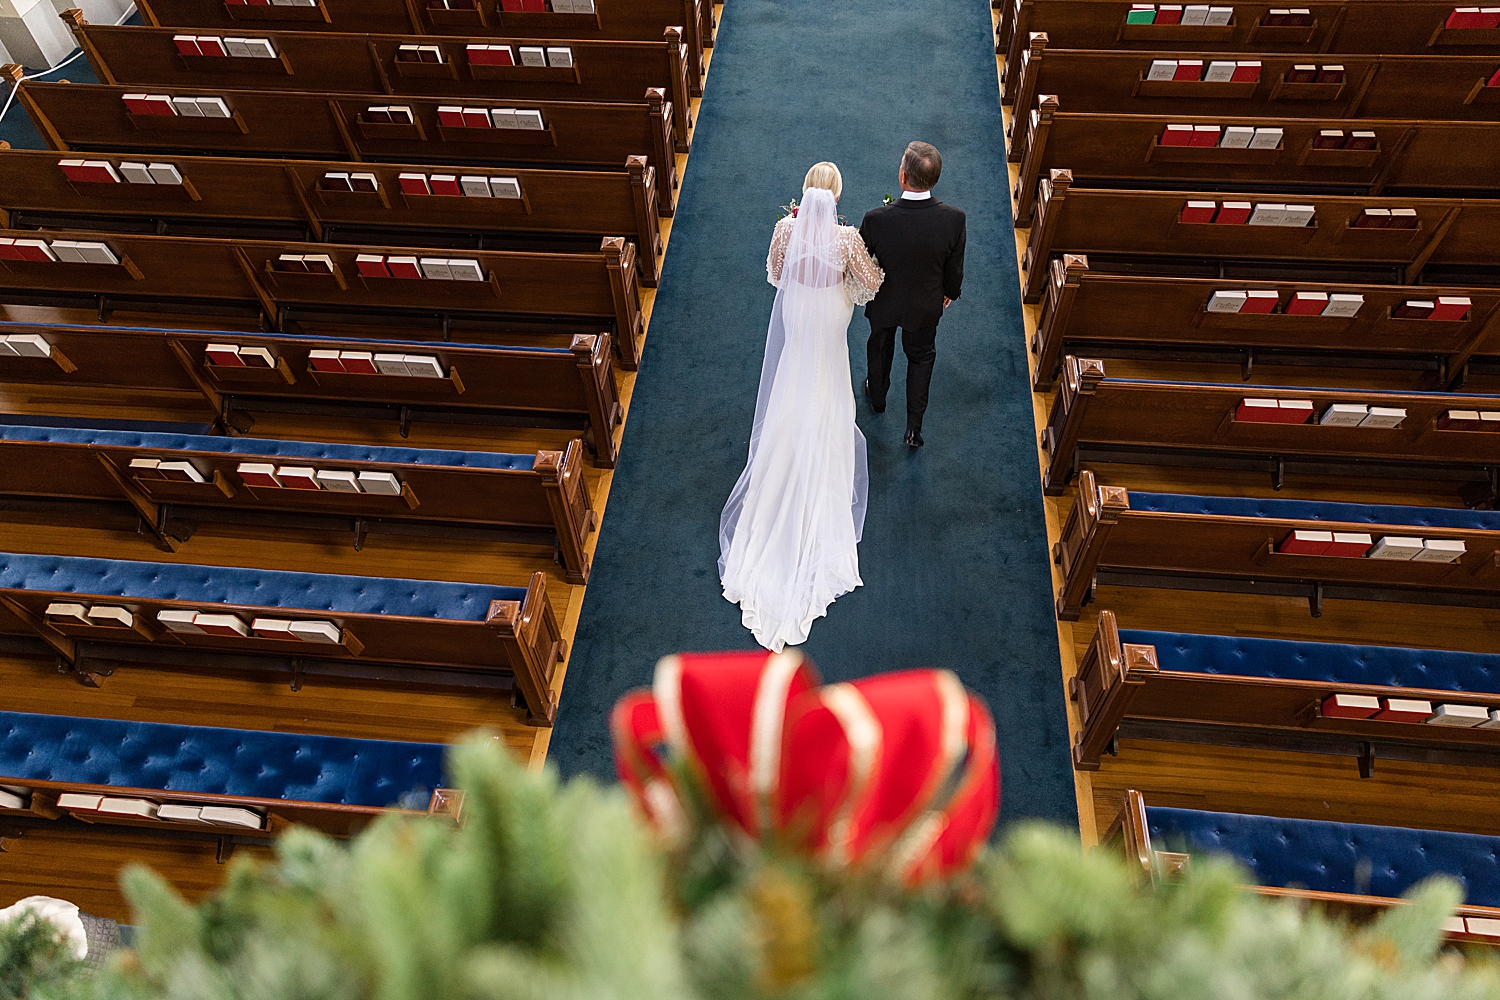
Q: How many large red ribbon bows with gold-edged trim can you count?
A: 1